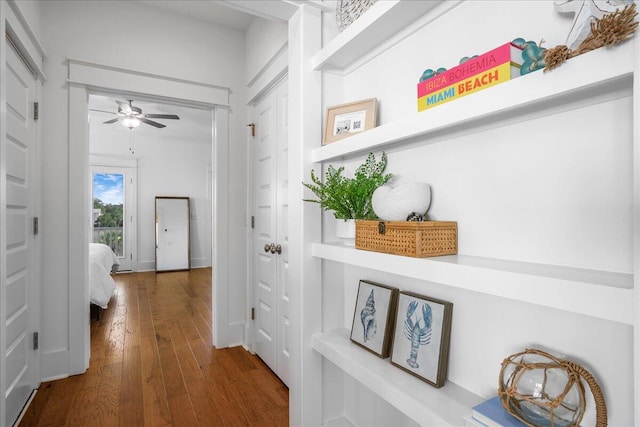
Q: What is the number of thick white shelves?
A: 4